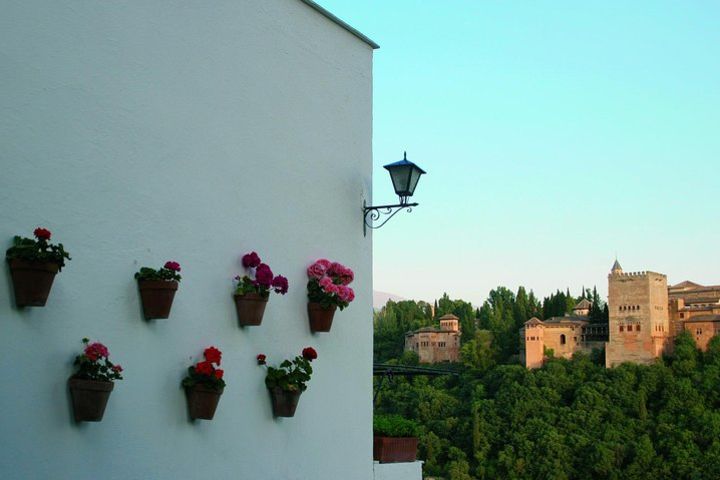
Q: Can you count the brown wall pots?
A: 7